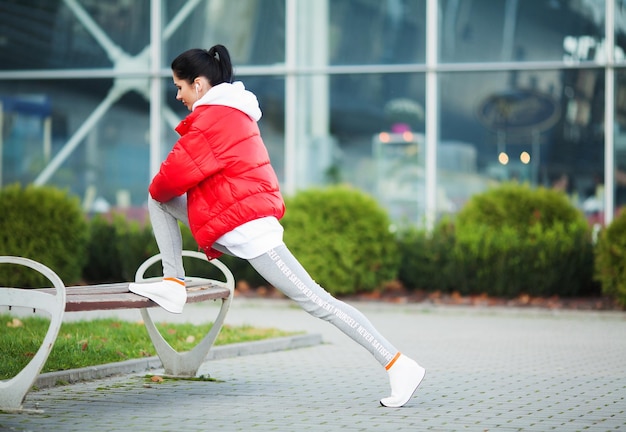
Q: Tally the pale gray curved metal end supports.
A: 2